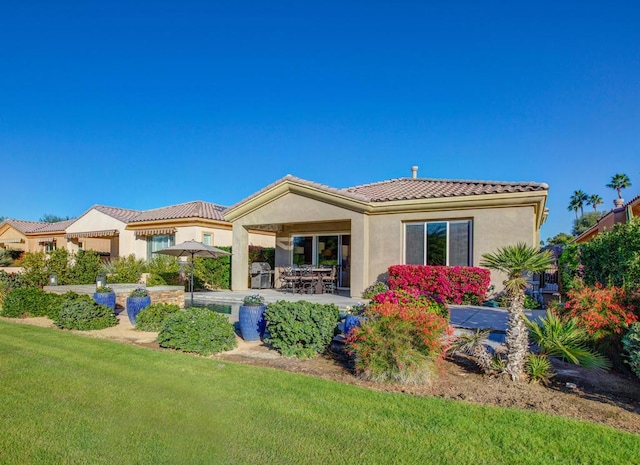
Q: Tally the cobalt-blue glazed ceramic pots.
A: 4